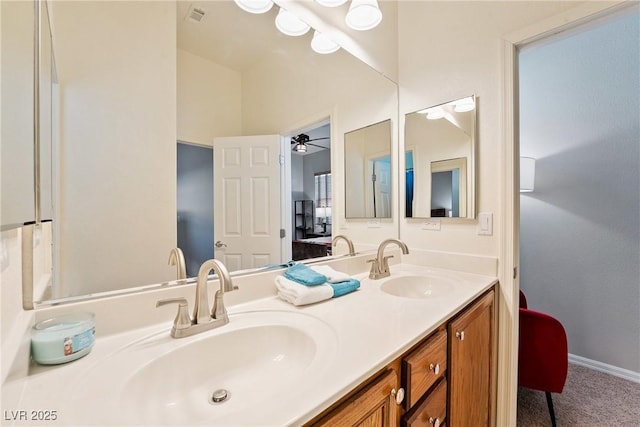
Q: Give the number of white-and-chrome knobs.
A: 4